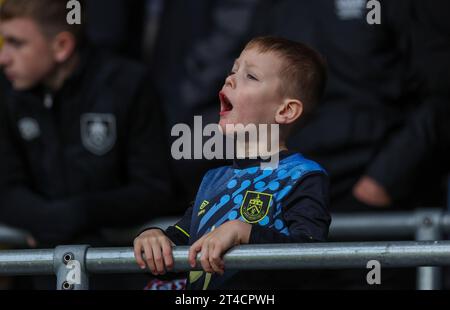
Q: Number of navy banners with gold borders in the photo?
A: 0